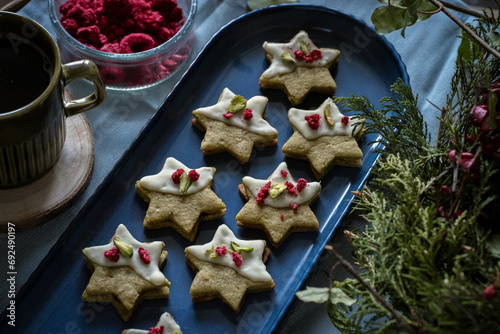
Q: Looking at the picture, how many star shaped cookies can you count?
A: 8